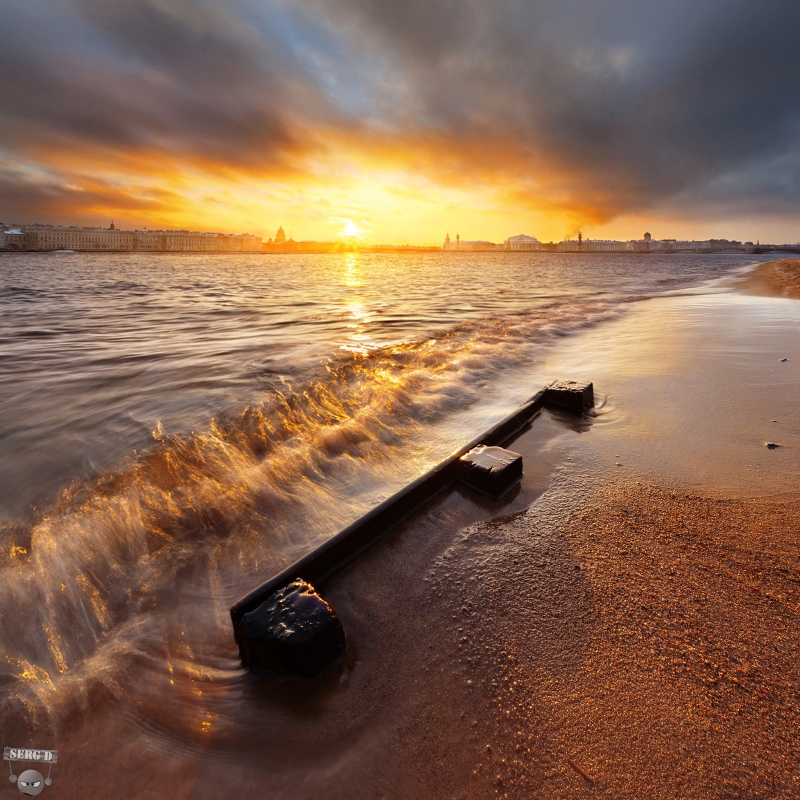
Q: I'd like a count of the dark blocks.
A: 3